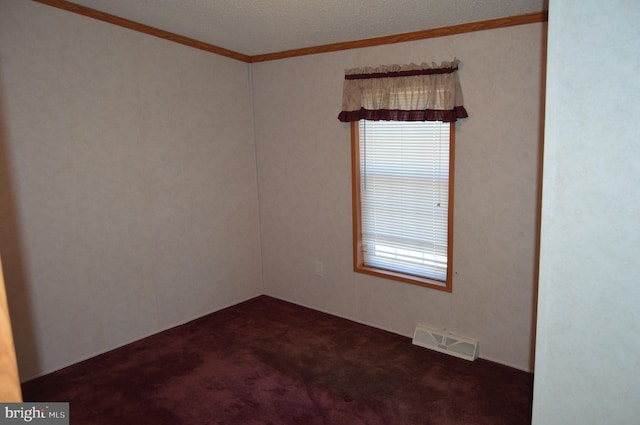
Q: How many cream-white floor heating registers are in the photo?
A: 1